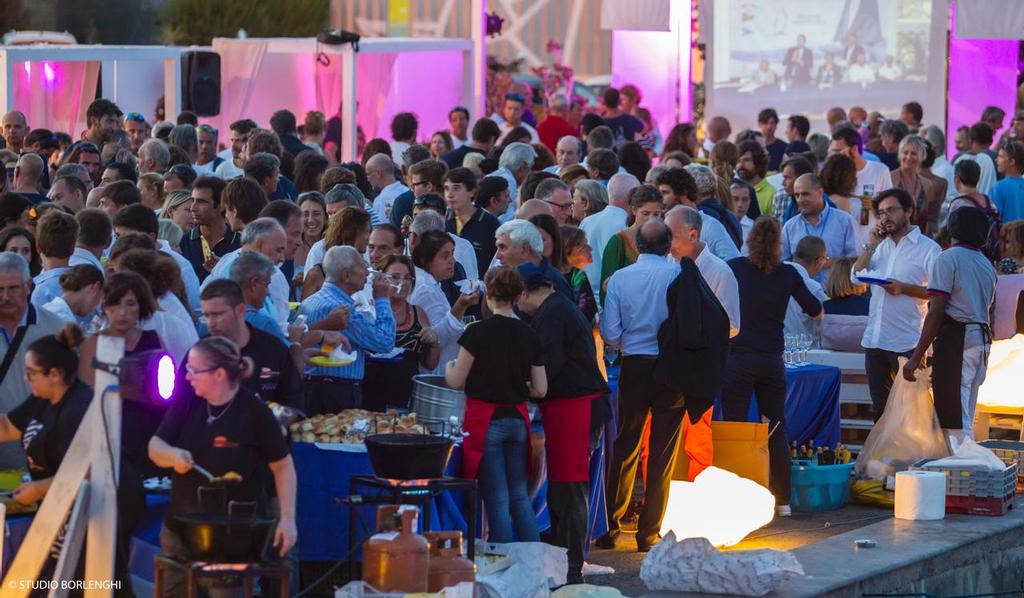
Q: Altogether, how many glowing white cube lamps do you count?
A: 2